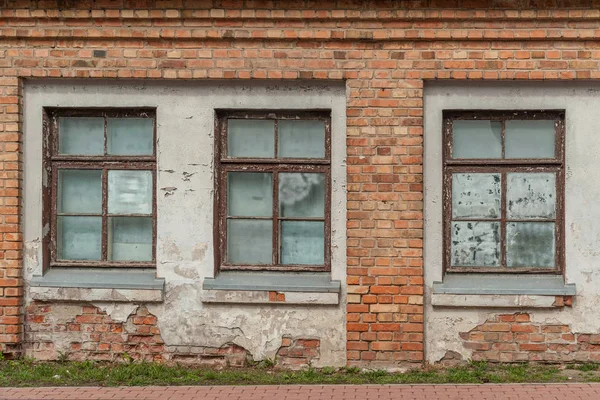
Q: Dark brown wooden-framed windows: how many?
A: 3